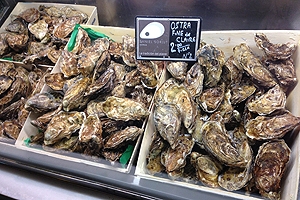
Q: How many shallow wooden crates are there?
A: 4